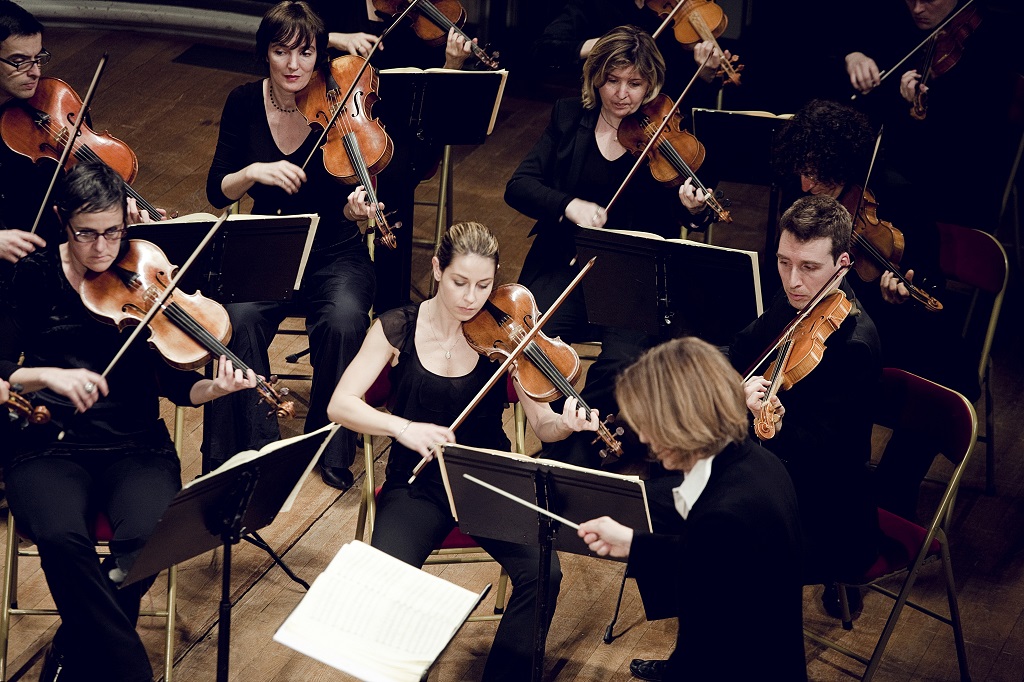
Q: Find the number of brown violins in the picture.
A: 11